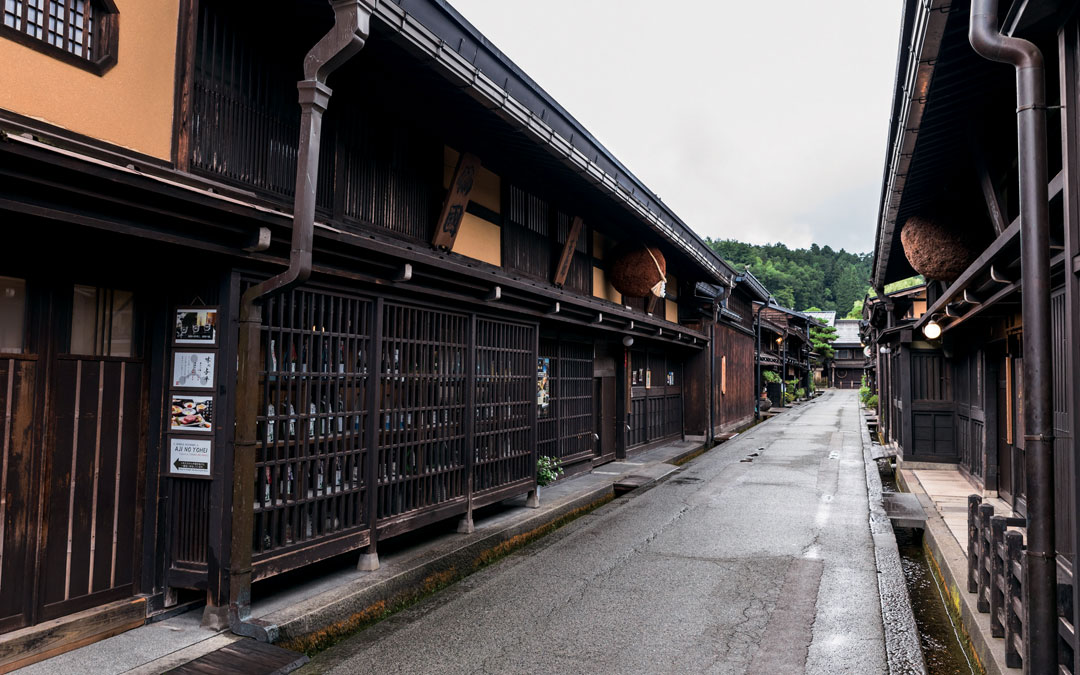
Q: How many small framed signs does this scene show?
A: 4